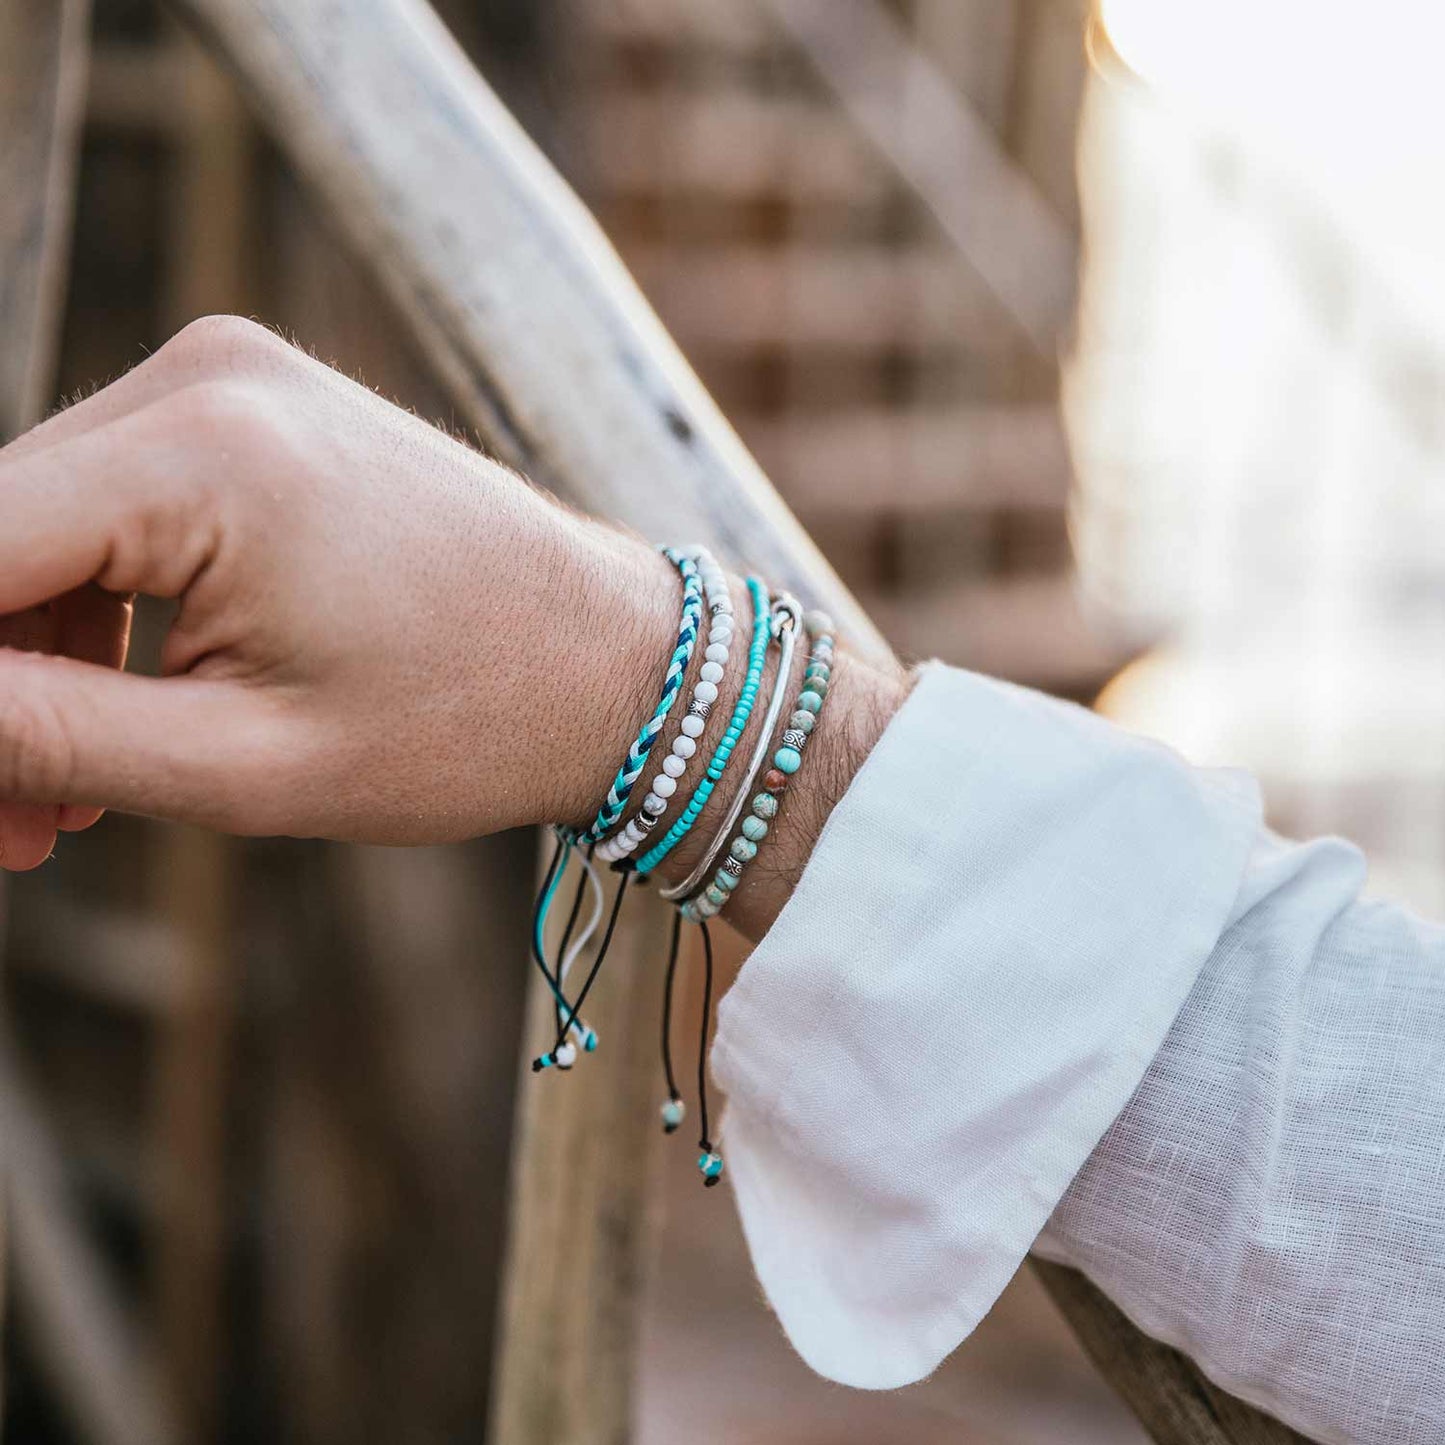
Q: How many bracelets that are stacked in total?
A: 5